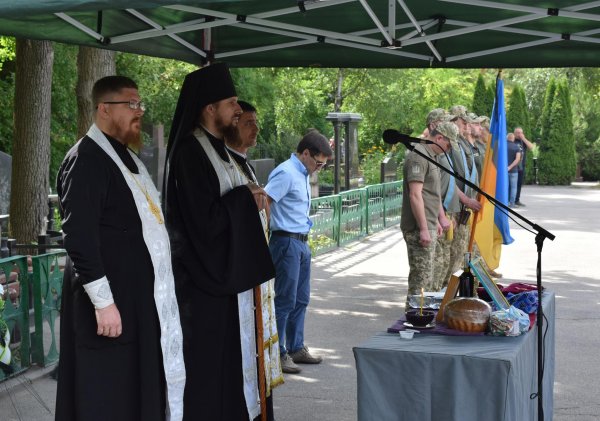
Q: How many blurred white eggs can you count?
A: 0